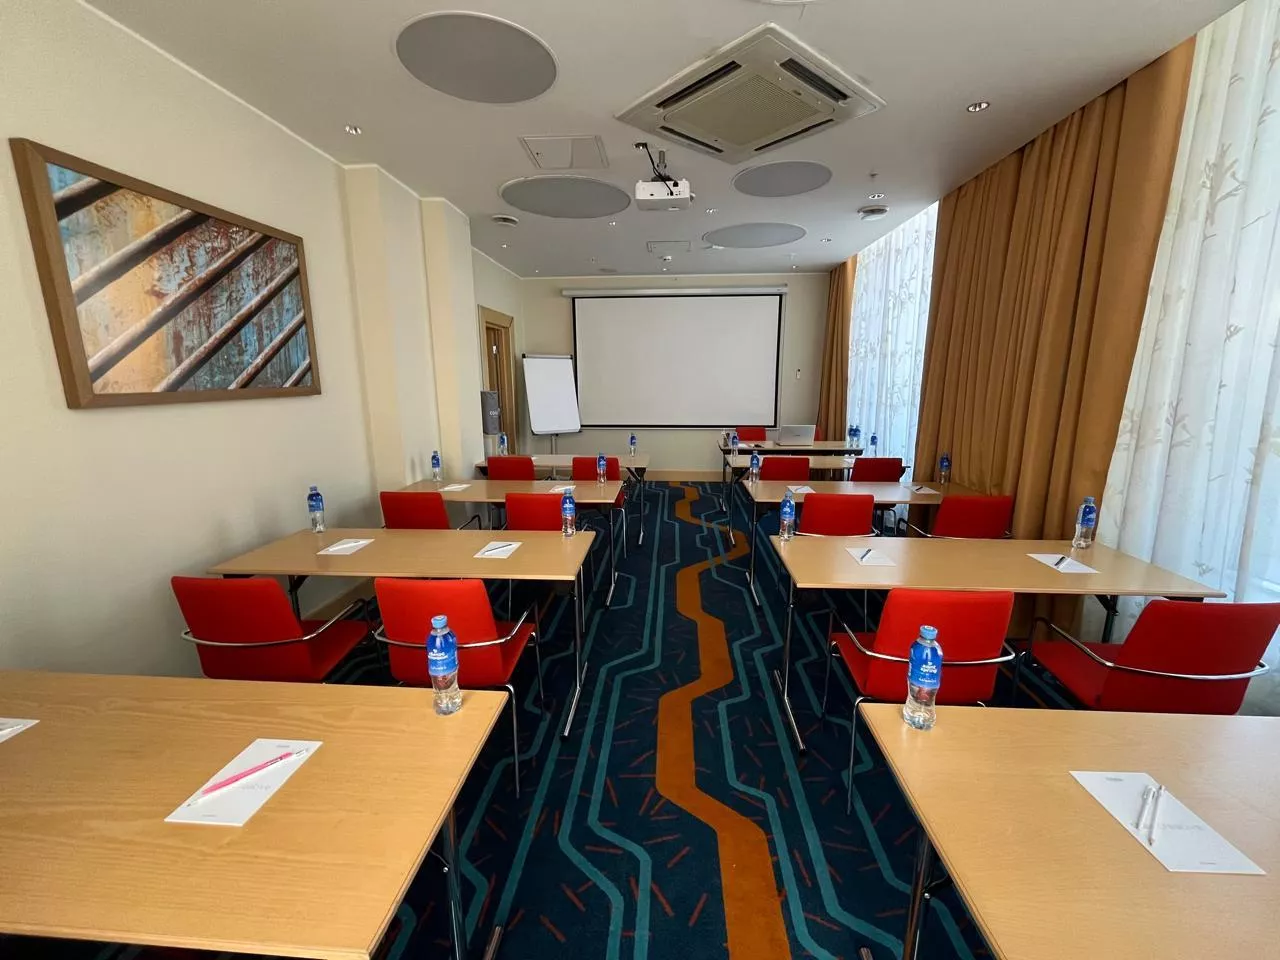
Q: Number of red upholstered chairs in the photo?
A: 14